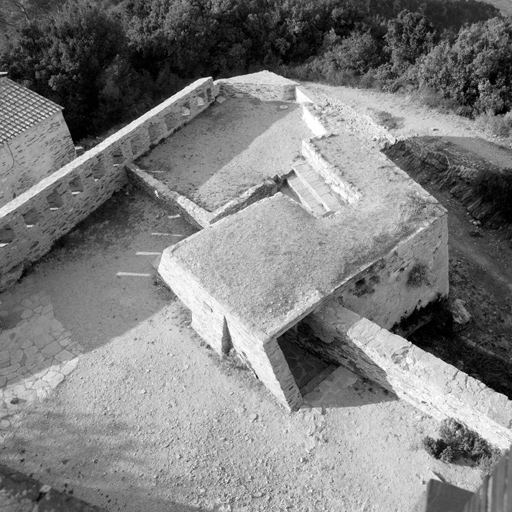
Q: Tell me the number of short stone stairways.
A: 1